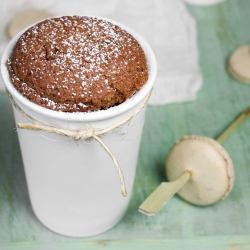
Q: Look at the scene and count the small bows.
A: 1